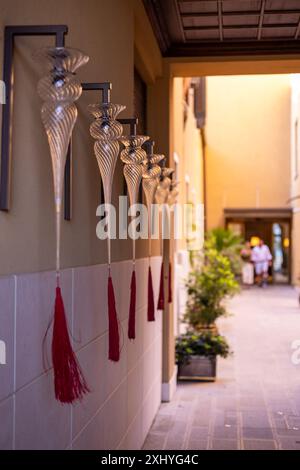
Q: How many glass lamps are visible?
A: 6